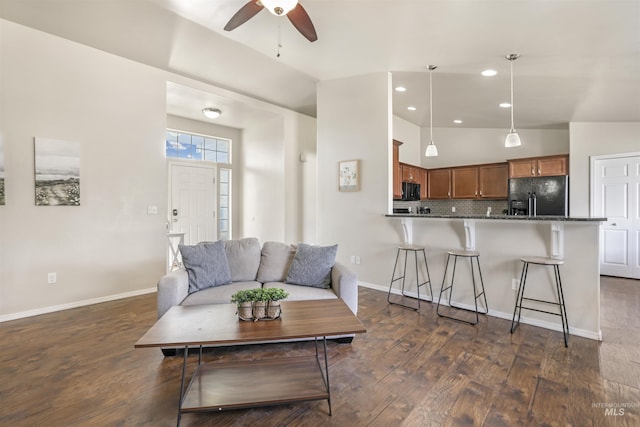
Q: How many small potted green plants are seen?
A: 3